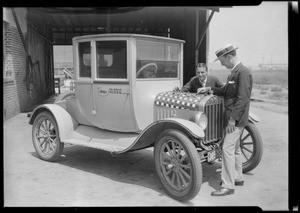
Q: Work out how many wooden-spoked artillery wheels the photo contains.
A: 3